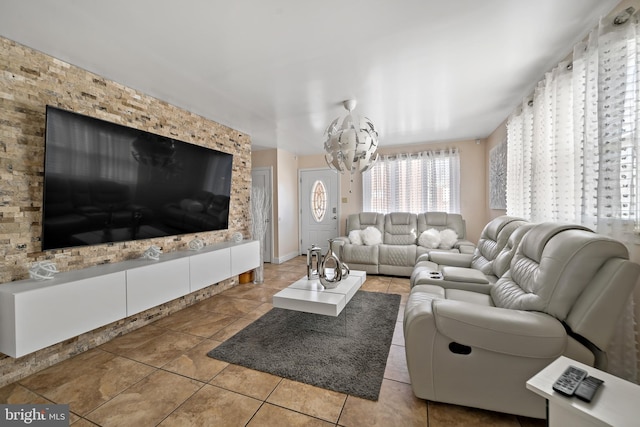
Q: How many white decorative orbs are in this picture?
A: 4